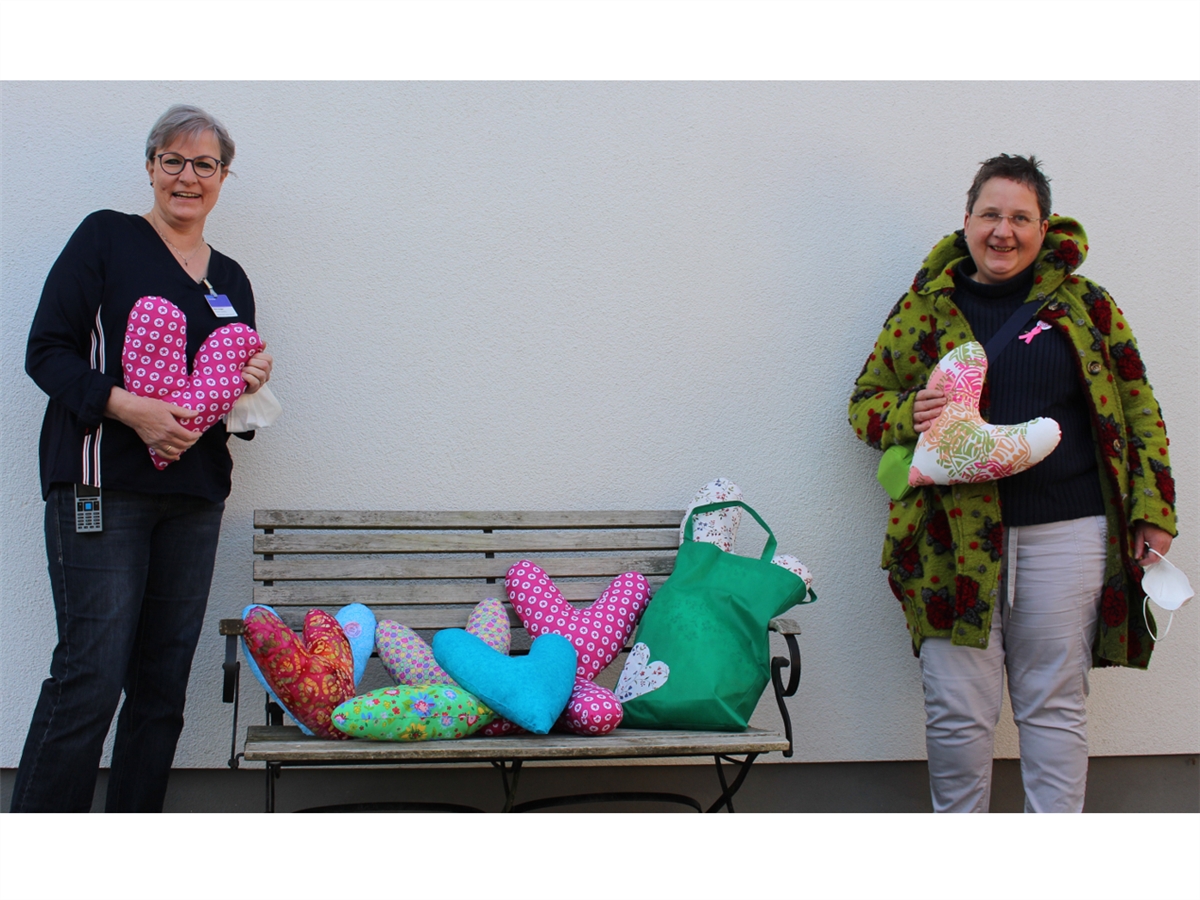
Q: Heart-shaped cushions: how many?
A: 10